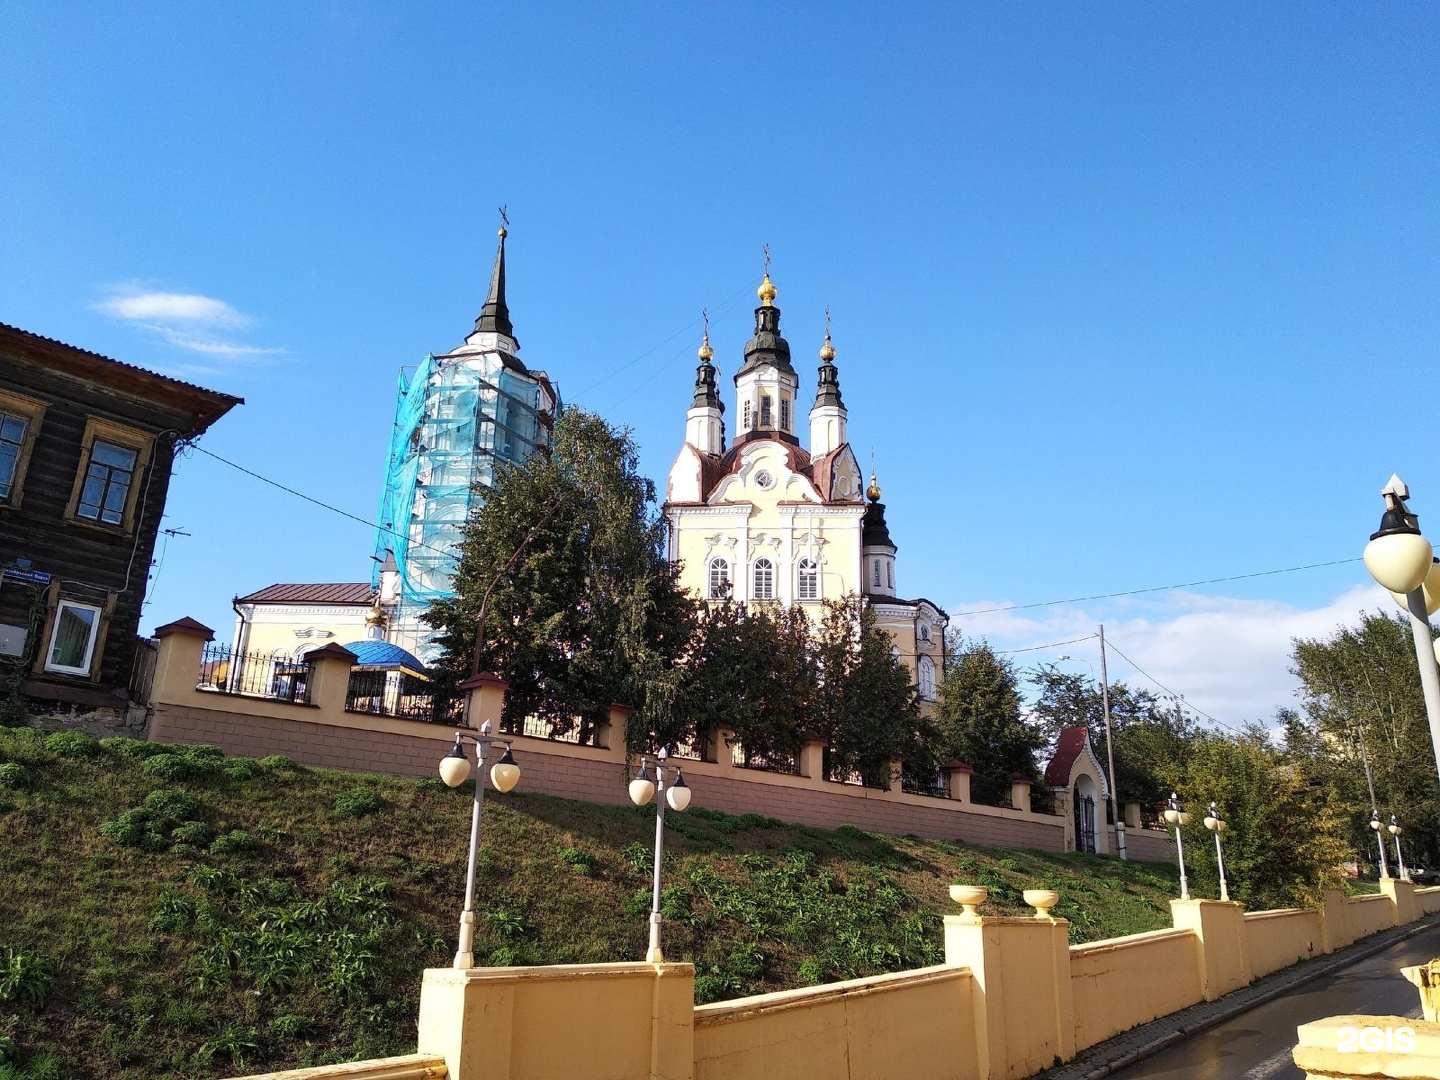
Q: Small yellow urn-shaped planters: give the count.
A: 2